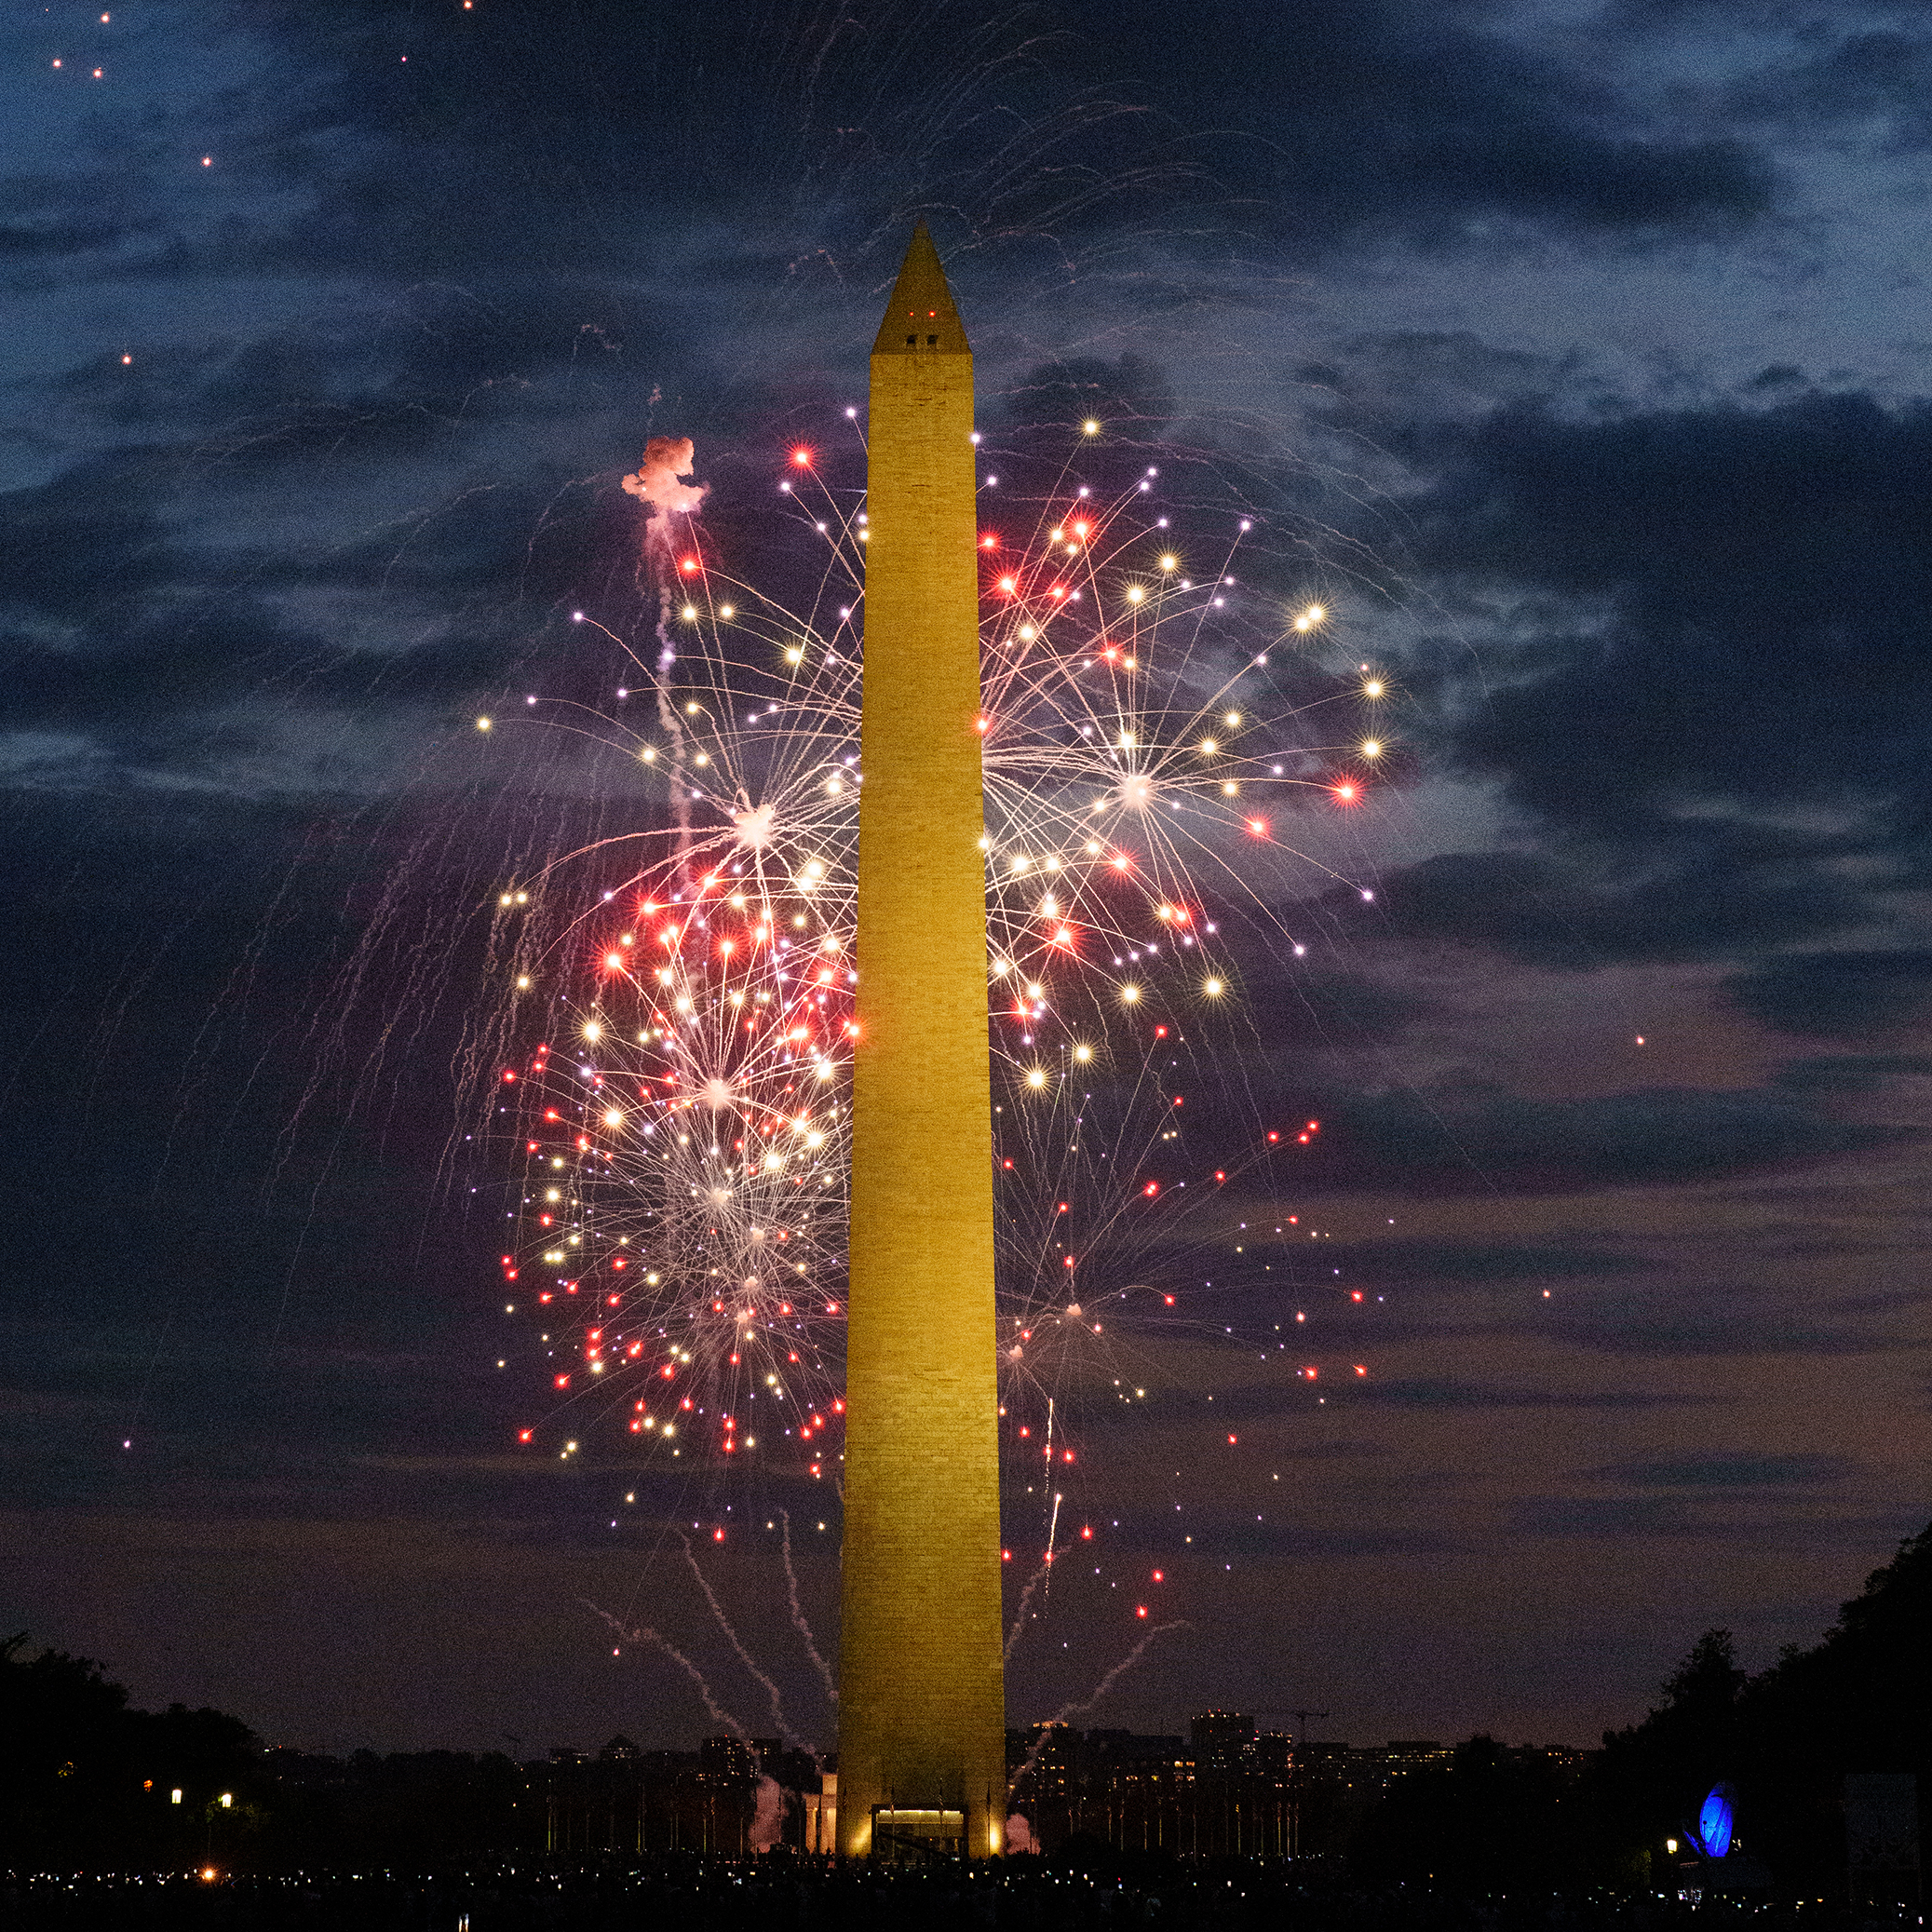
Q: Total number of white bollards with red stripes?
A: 0